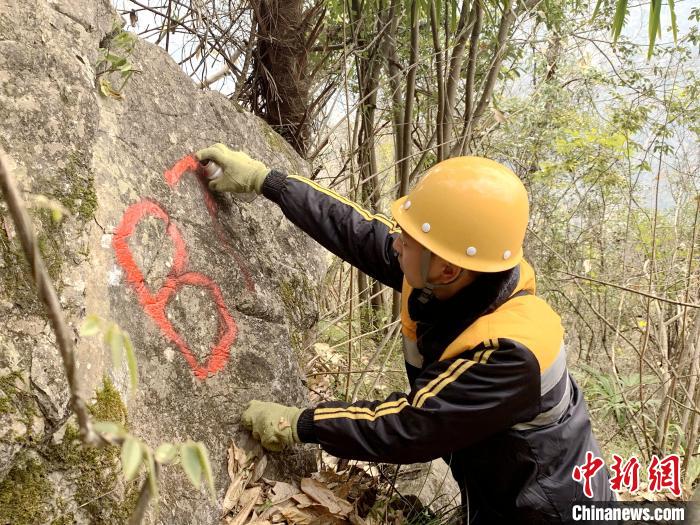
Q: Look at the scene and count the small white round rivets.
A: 4